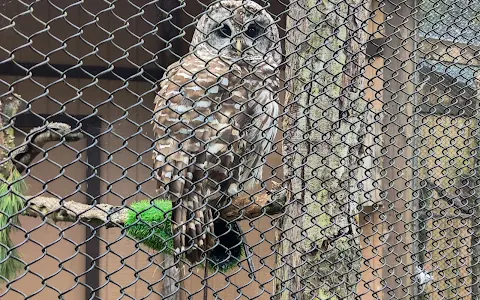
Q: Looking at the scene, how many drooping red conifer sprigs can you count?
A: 0